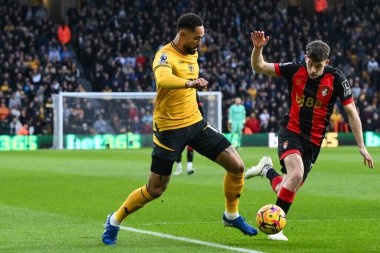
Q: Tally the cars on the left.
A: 0